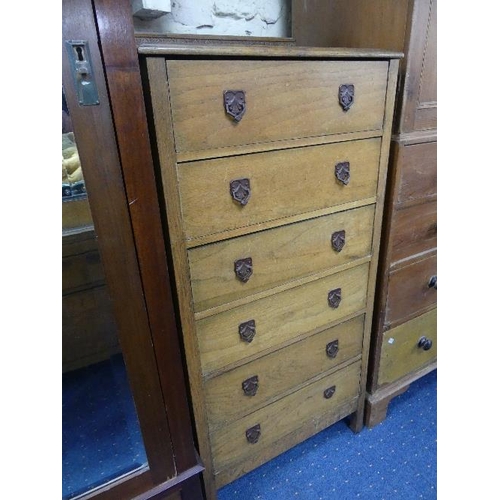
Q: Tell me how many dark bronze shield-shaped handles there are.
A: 12